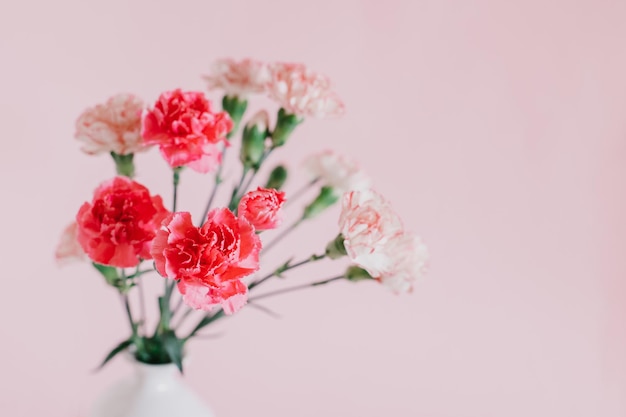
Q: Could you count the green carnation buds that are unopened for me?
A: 2